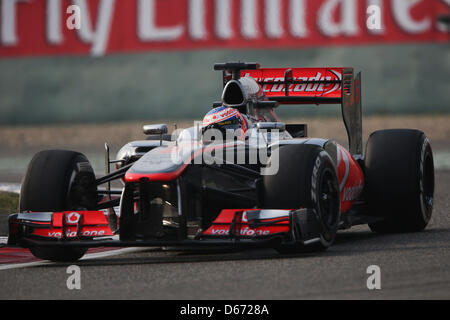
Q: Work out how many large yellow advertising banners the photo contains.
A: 0